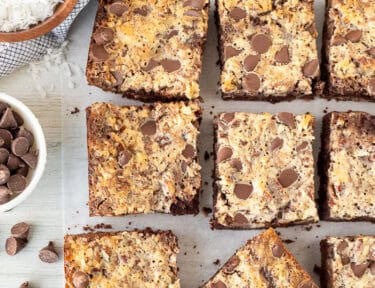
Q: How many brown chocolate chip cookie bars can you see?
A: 9